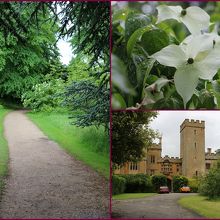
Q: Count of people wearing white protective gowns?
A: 0